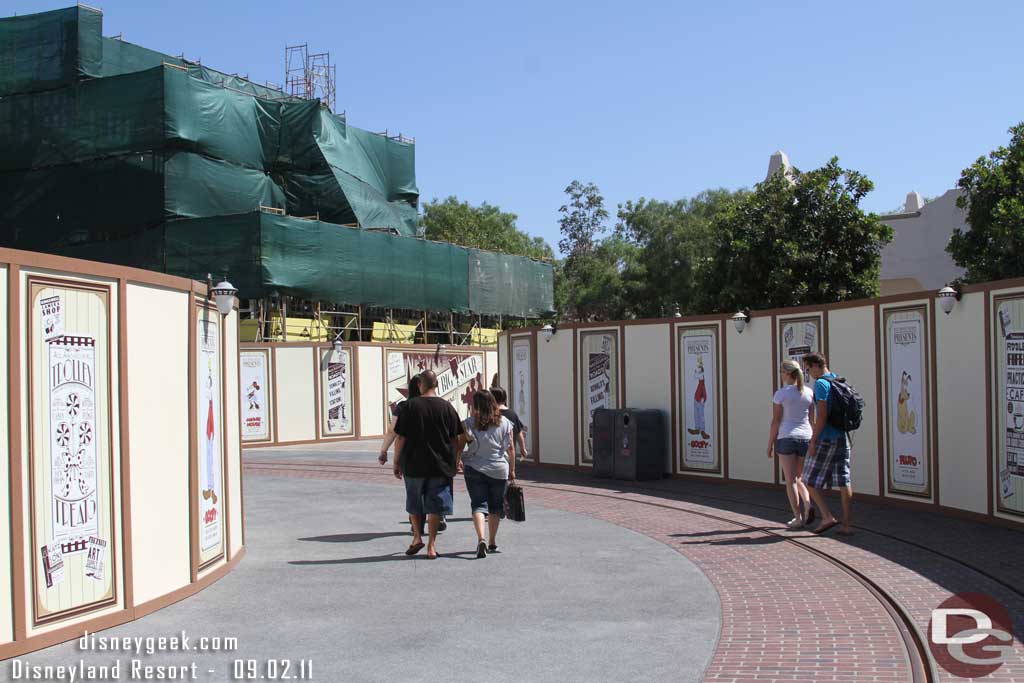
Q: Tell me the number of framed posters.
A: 11